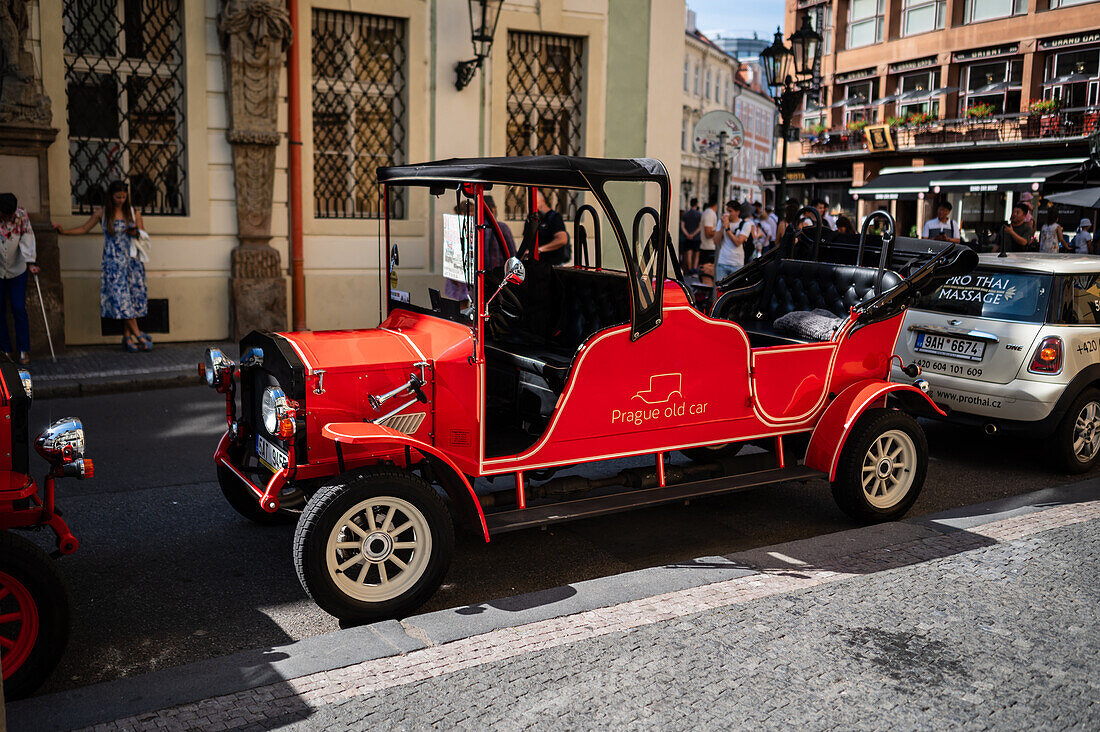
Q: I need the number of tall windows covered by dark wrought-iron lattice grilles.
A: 3